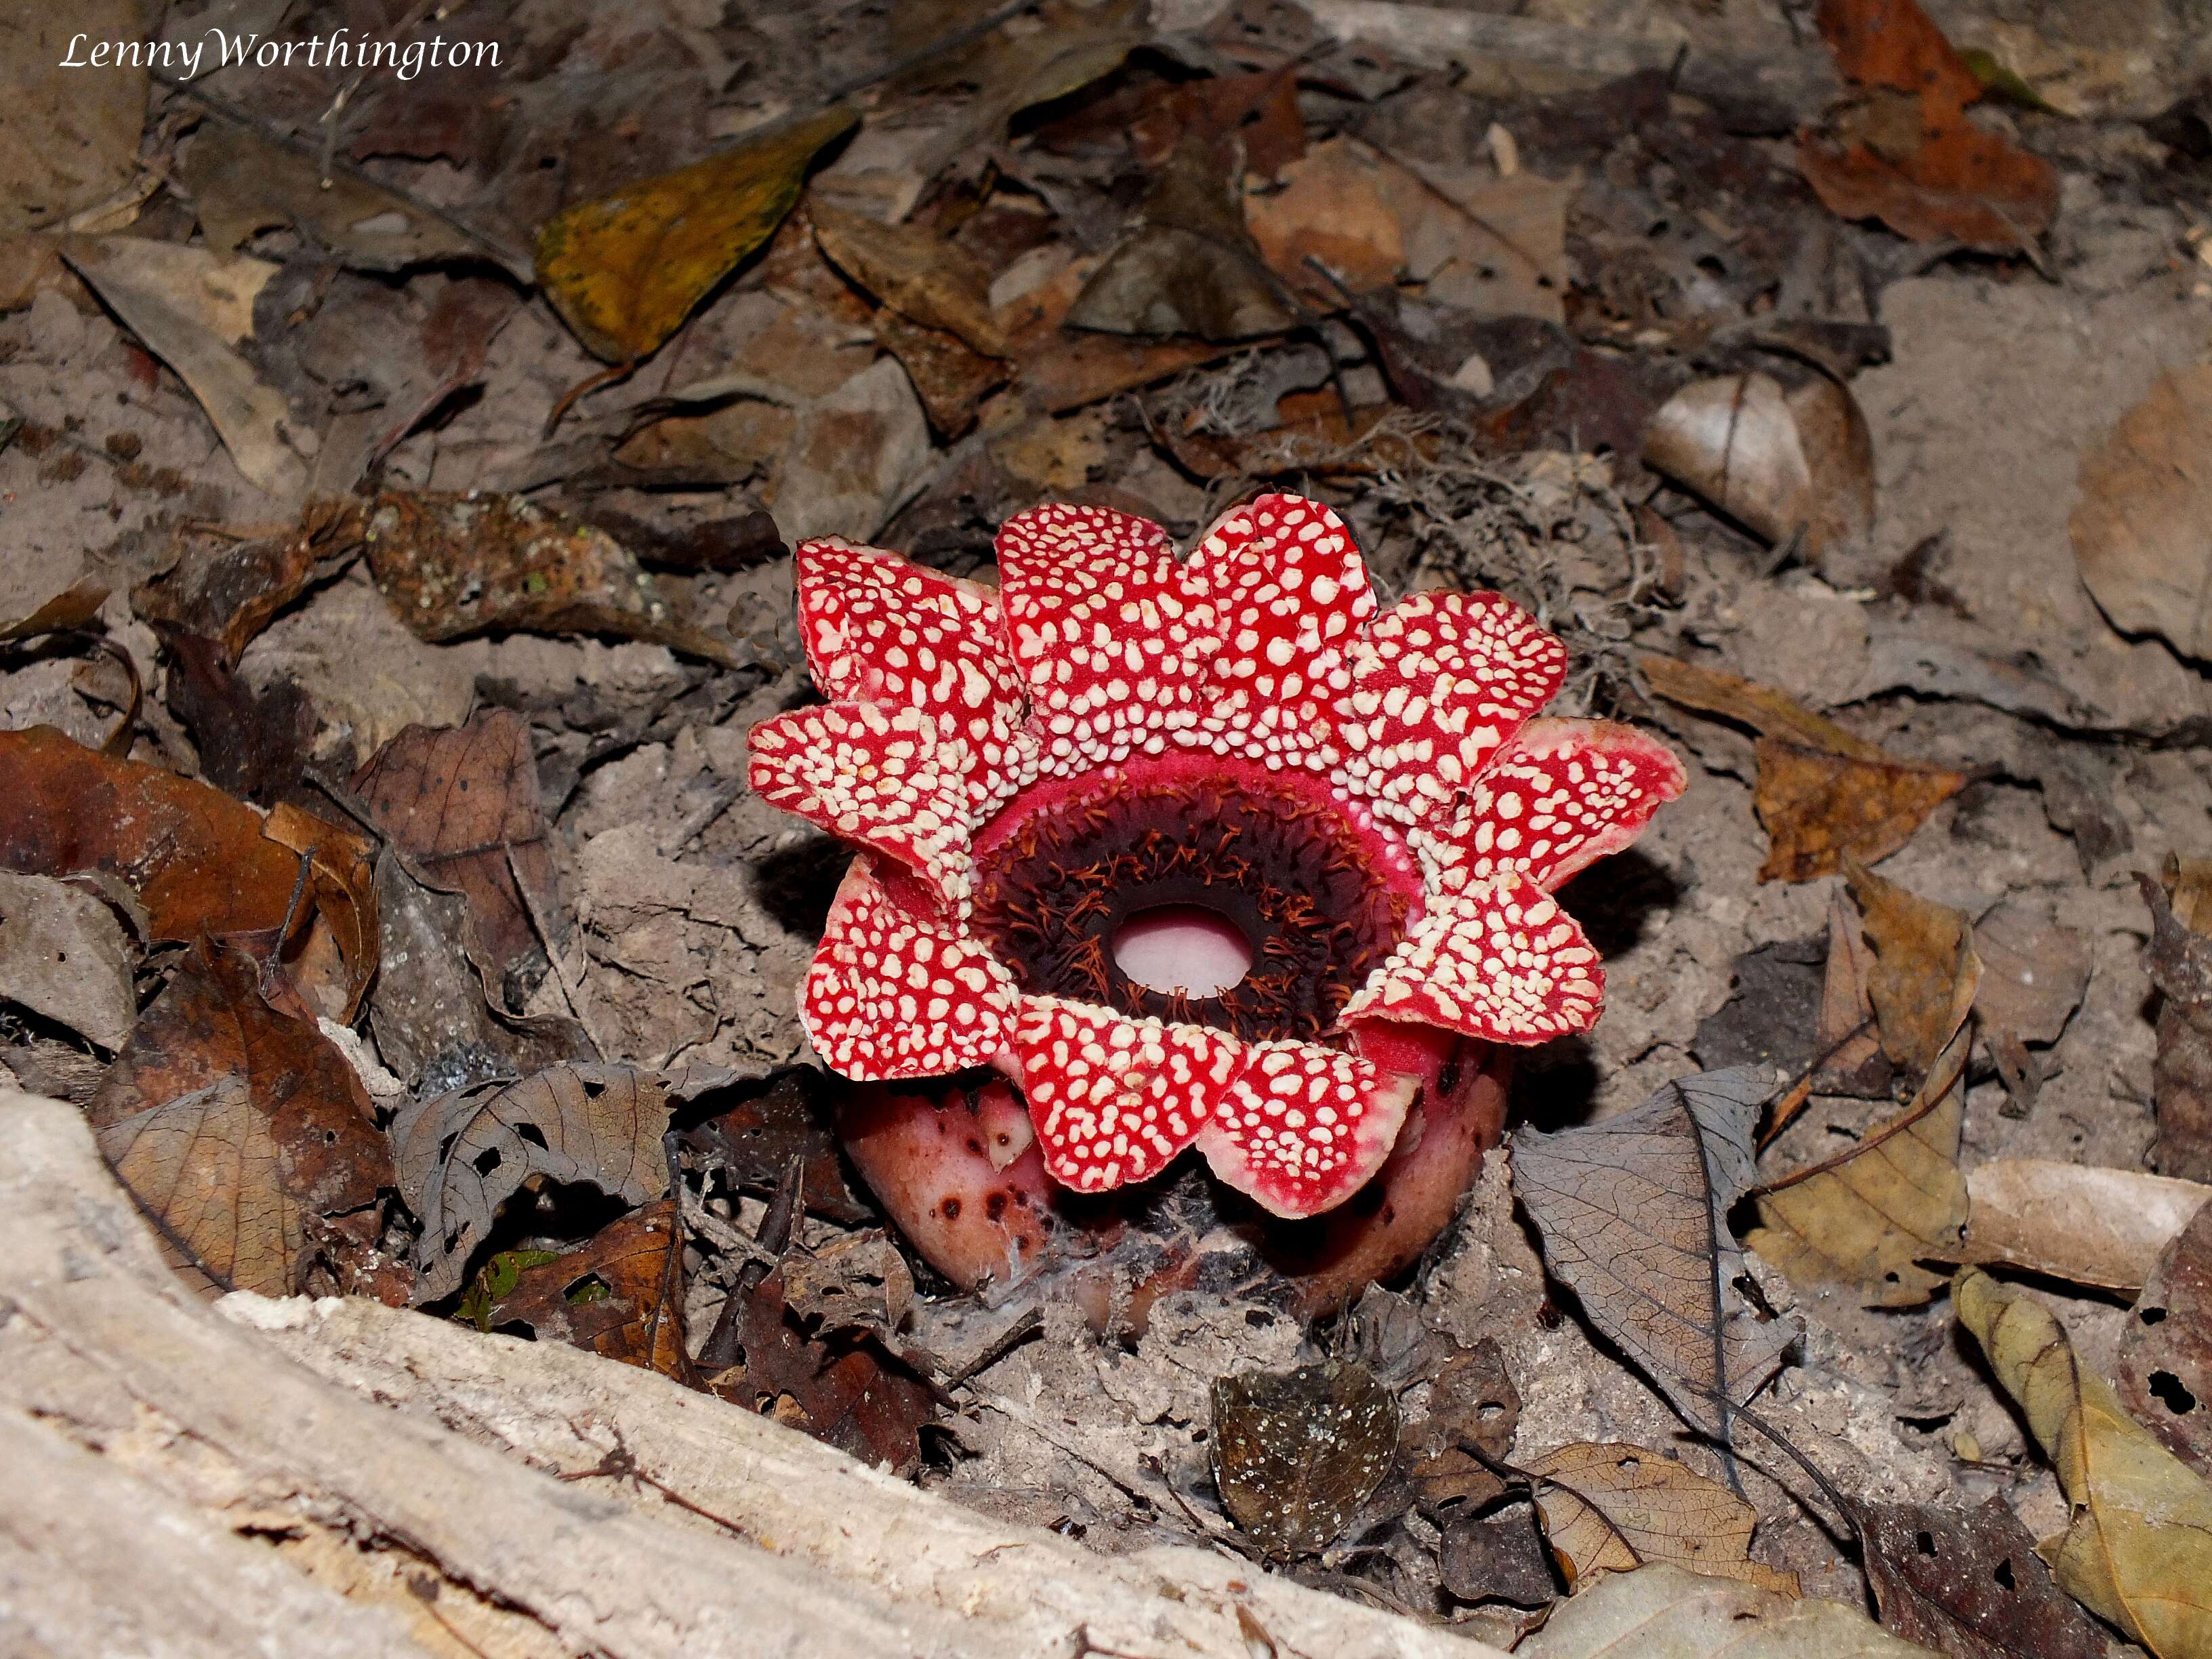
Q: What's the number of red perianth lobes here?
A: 10